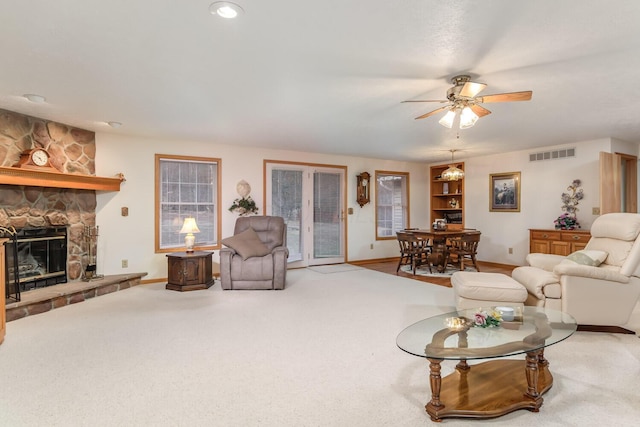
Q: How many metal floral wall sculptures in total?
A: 1